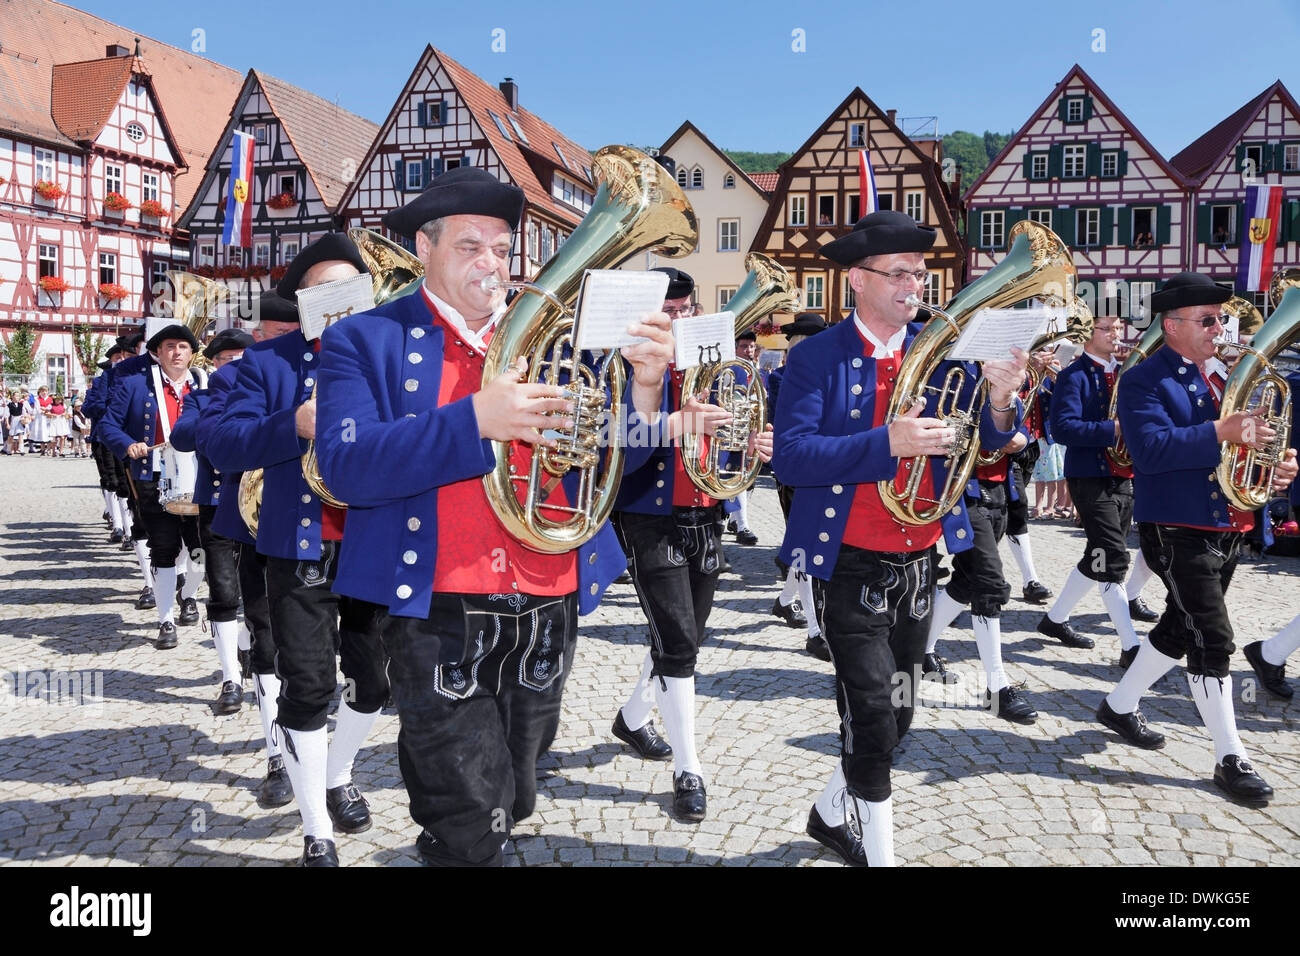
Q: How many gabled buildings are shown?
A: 7